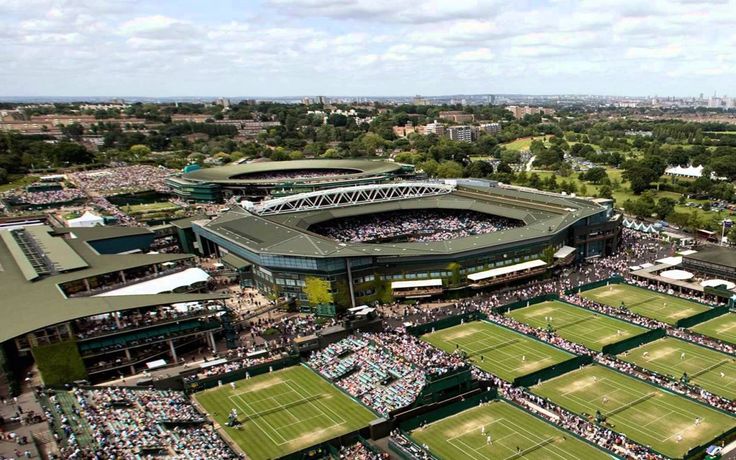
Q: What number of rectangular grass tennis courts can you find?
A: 8